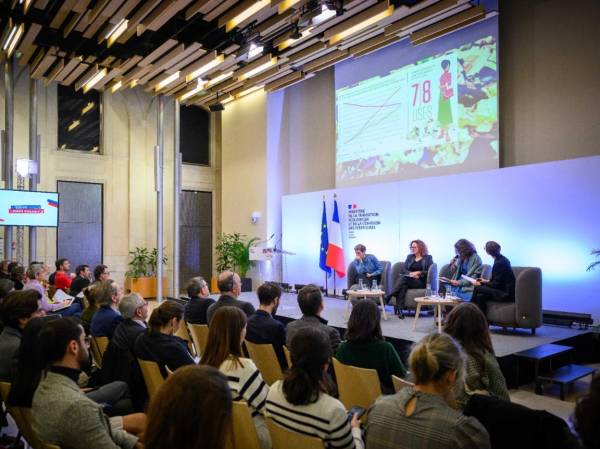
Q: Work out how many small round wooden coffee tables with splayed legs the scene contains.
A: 2